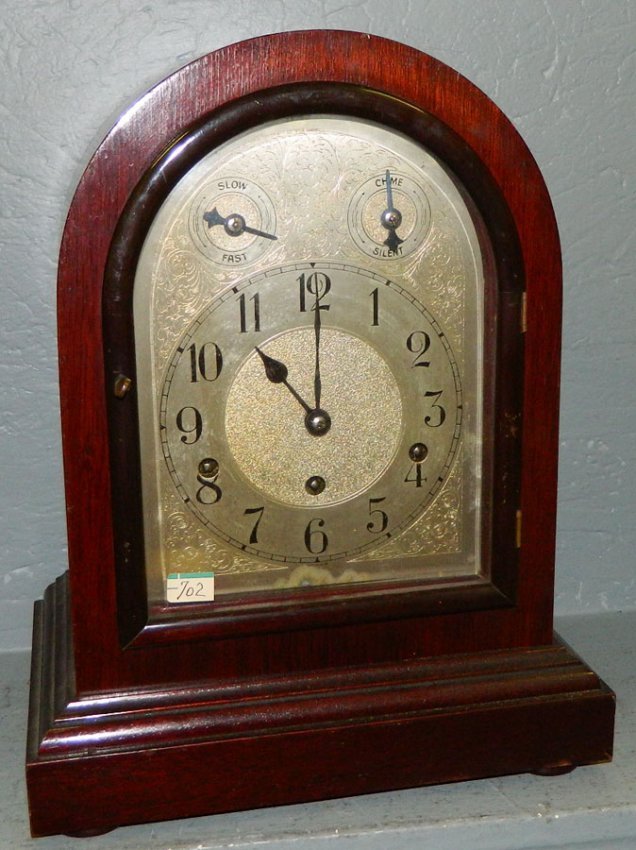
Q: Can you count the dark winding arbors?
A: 3